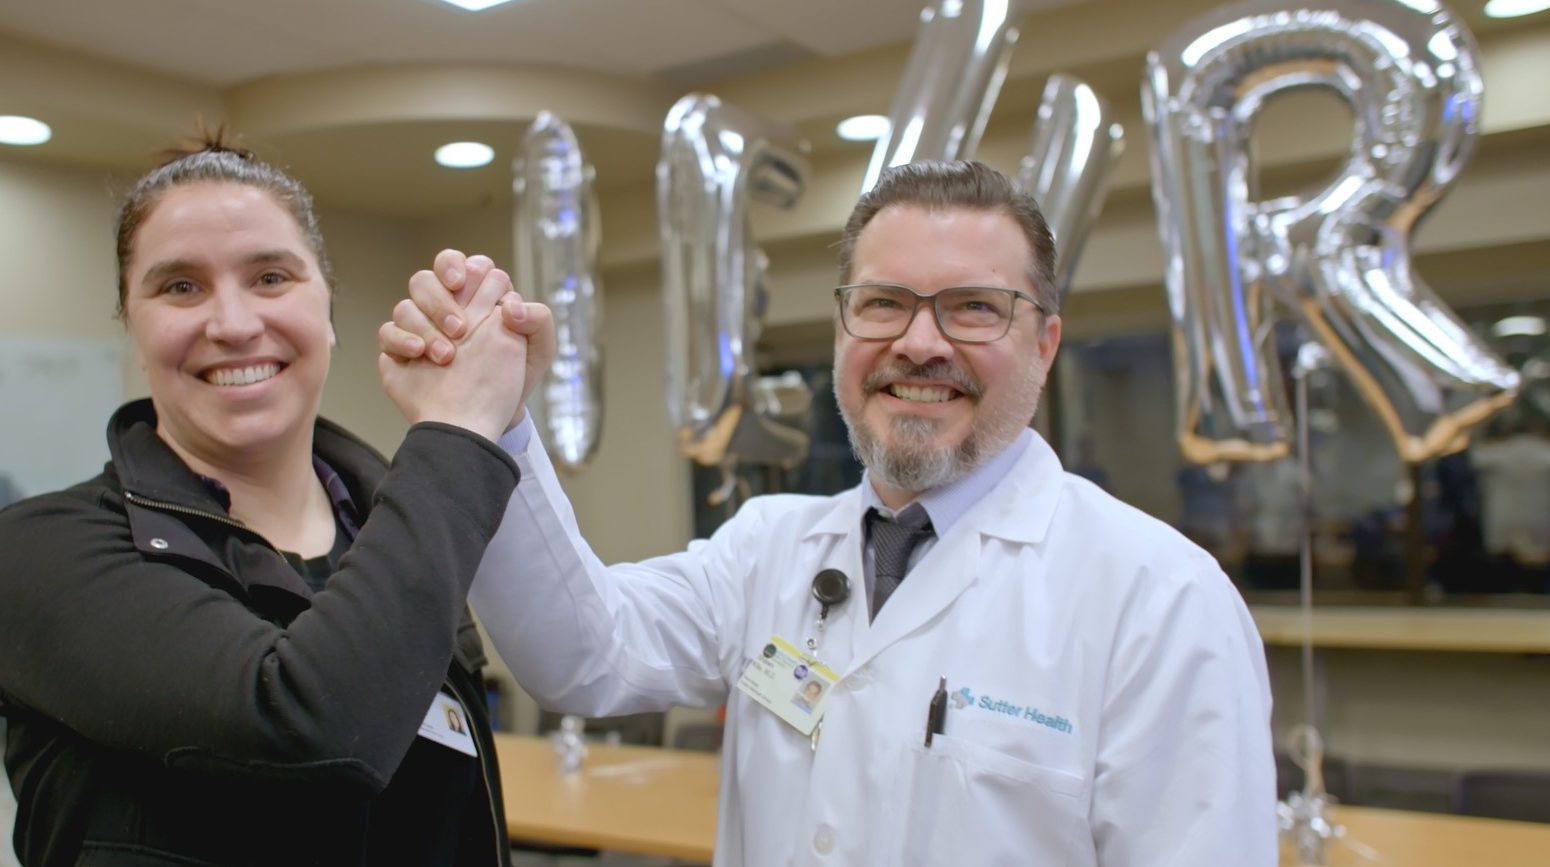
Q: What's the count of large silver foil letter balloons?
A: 4